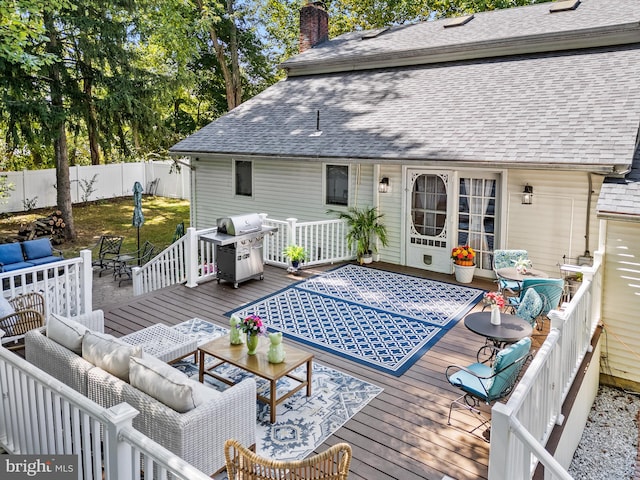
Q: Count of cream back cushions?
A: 3